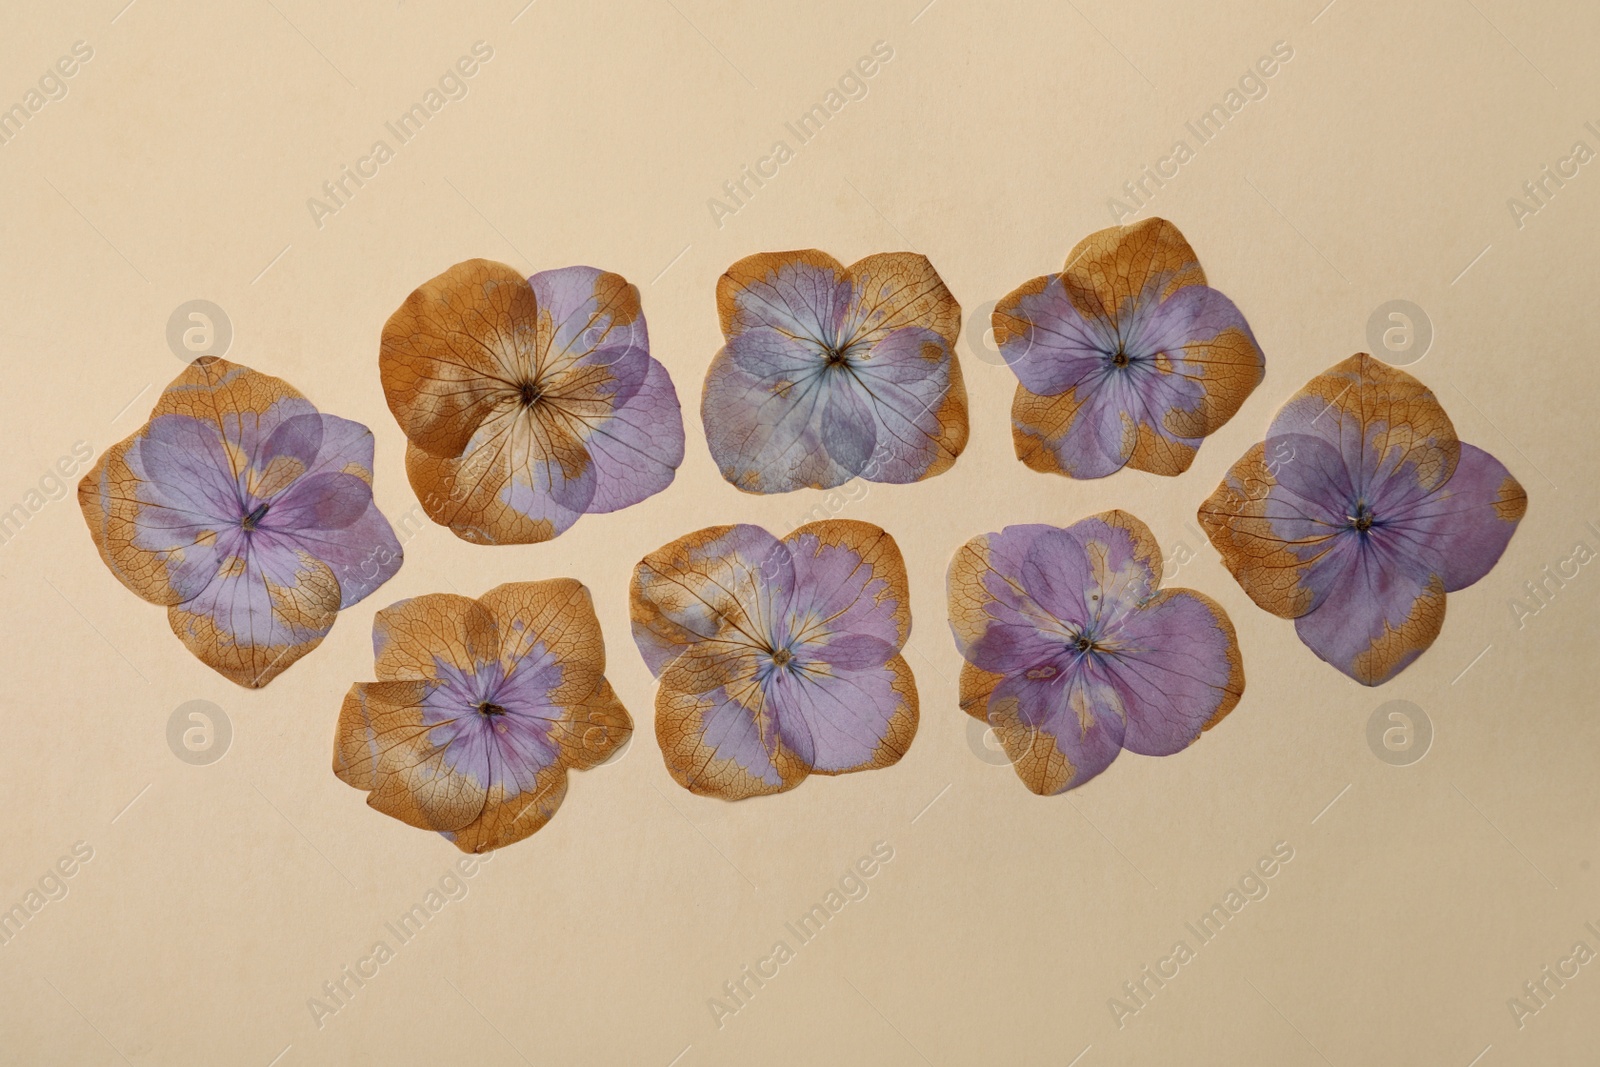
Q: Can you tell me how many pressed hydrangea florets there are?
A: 8